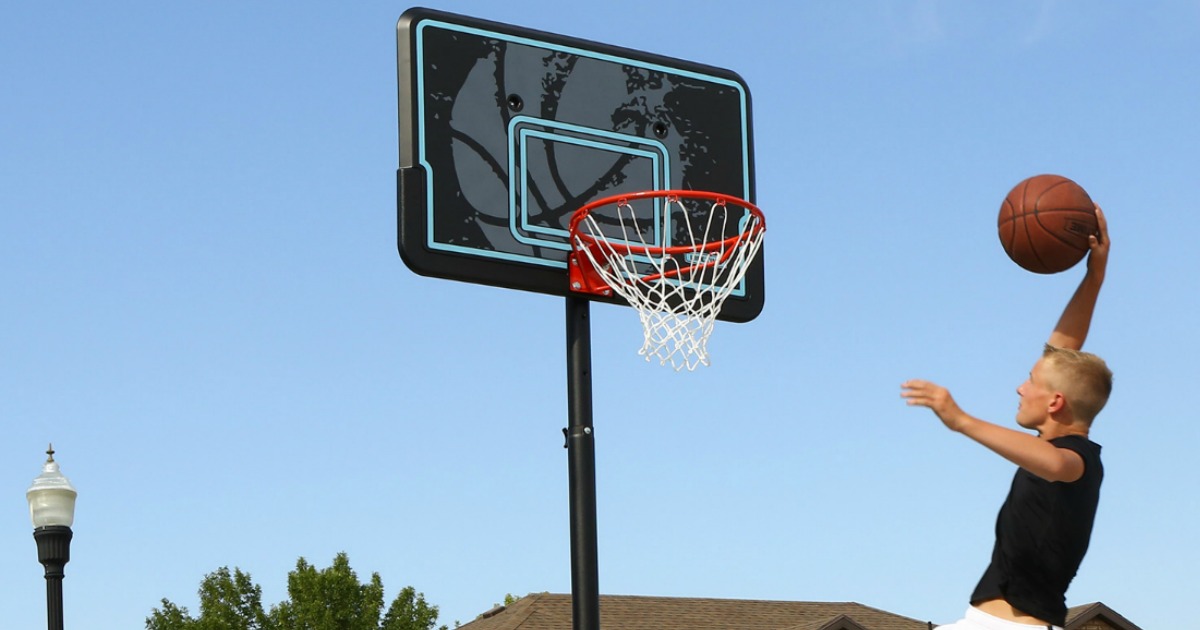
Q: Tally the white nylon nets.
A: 1